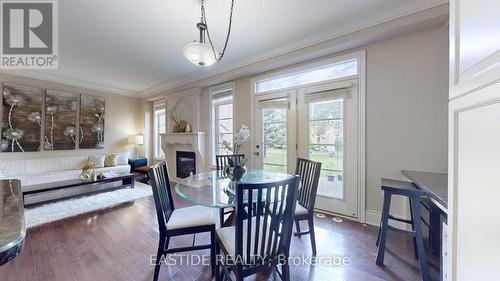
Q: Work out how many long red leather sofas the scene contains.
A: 0